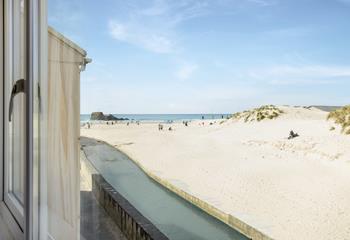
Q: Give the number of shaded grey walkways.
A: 1